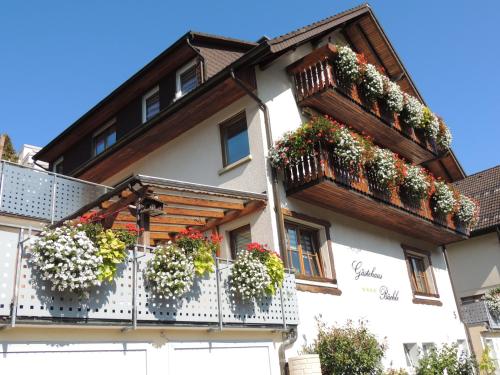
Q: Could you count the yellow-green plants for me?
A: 3